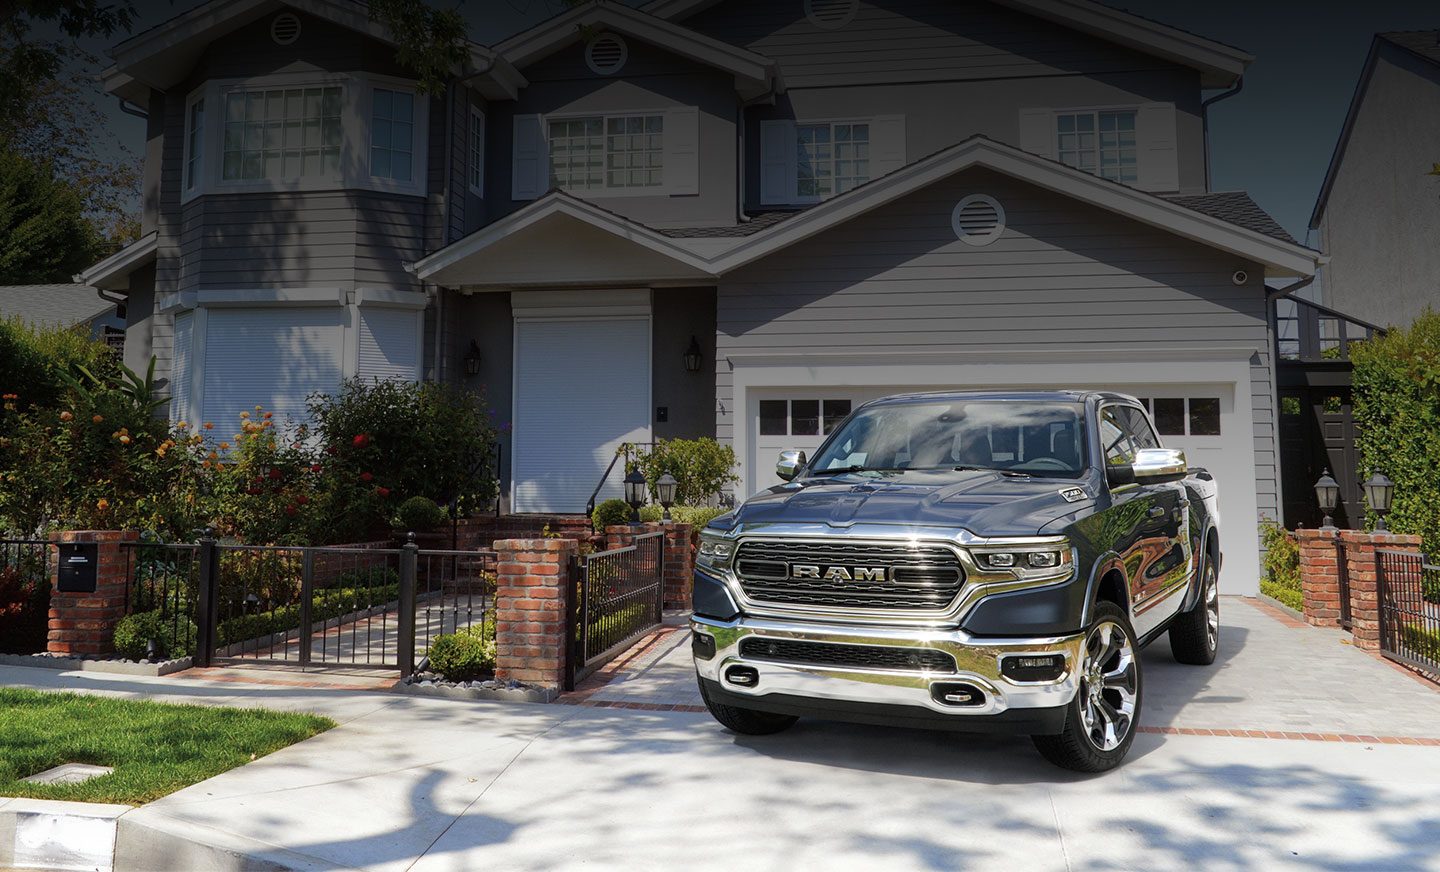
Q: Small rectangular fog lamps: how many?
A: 2